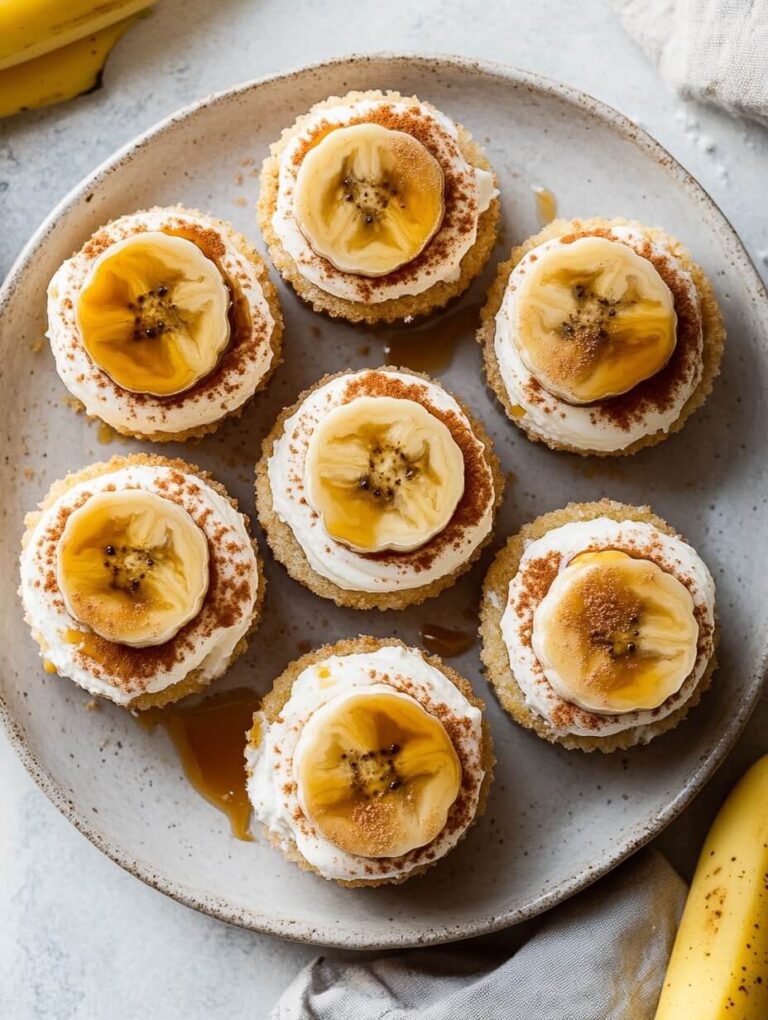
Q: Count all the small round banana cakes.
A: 7